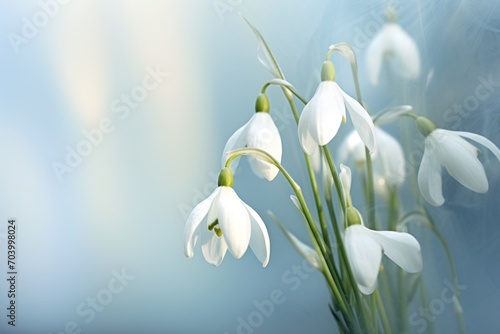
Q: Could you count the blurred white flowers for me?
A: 2